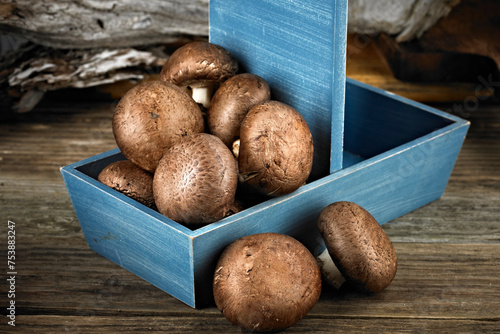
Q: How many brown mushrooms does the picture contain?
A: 8